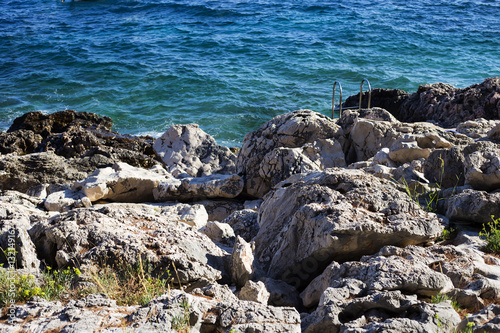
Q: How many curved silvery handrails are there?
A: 2